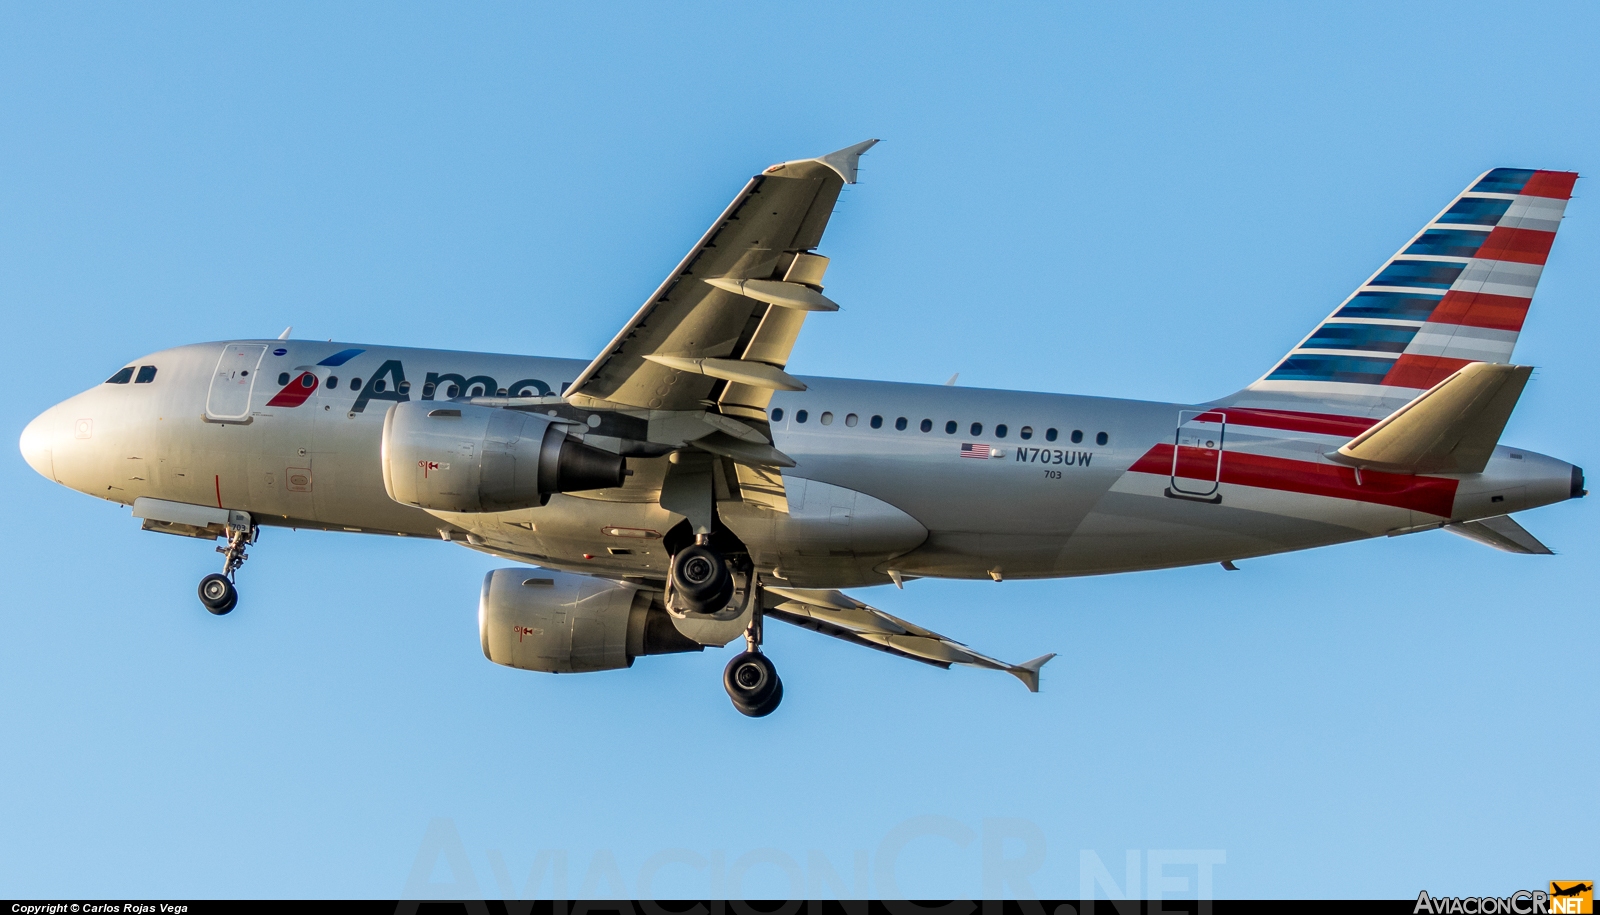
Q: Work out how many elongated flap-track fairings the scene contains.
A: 6